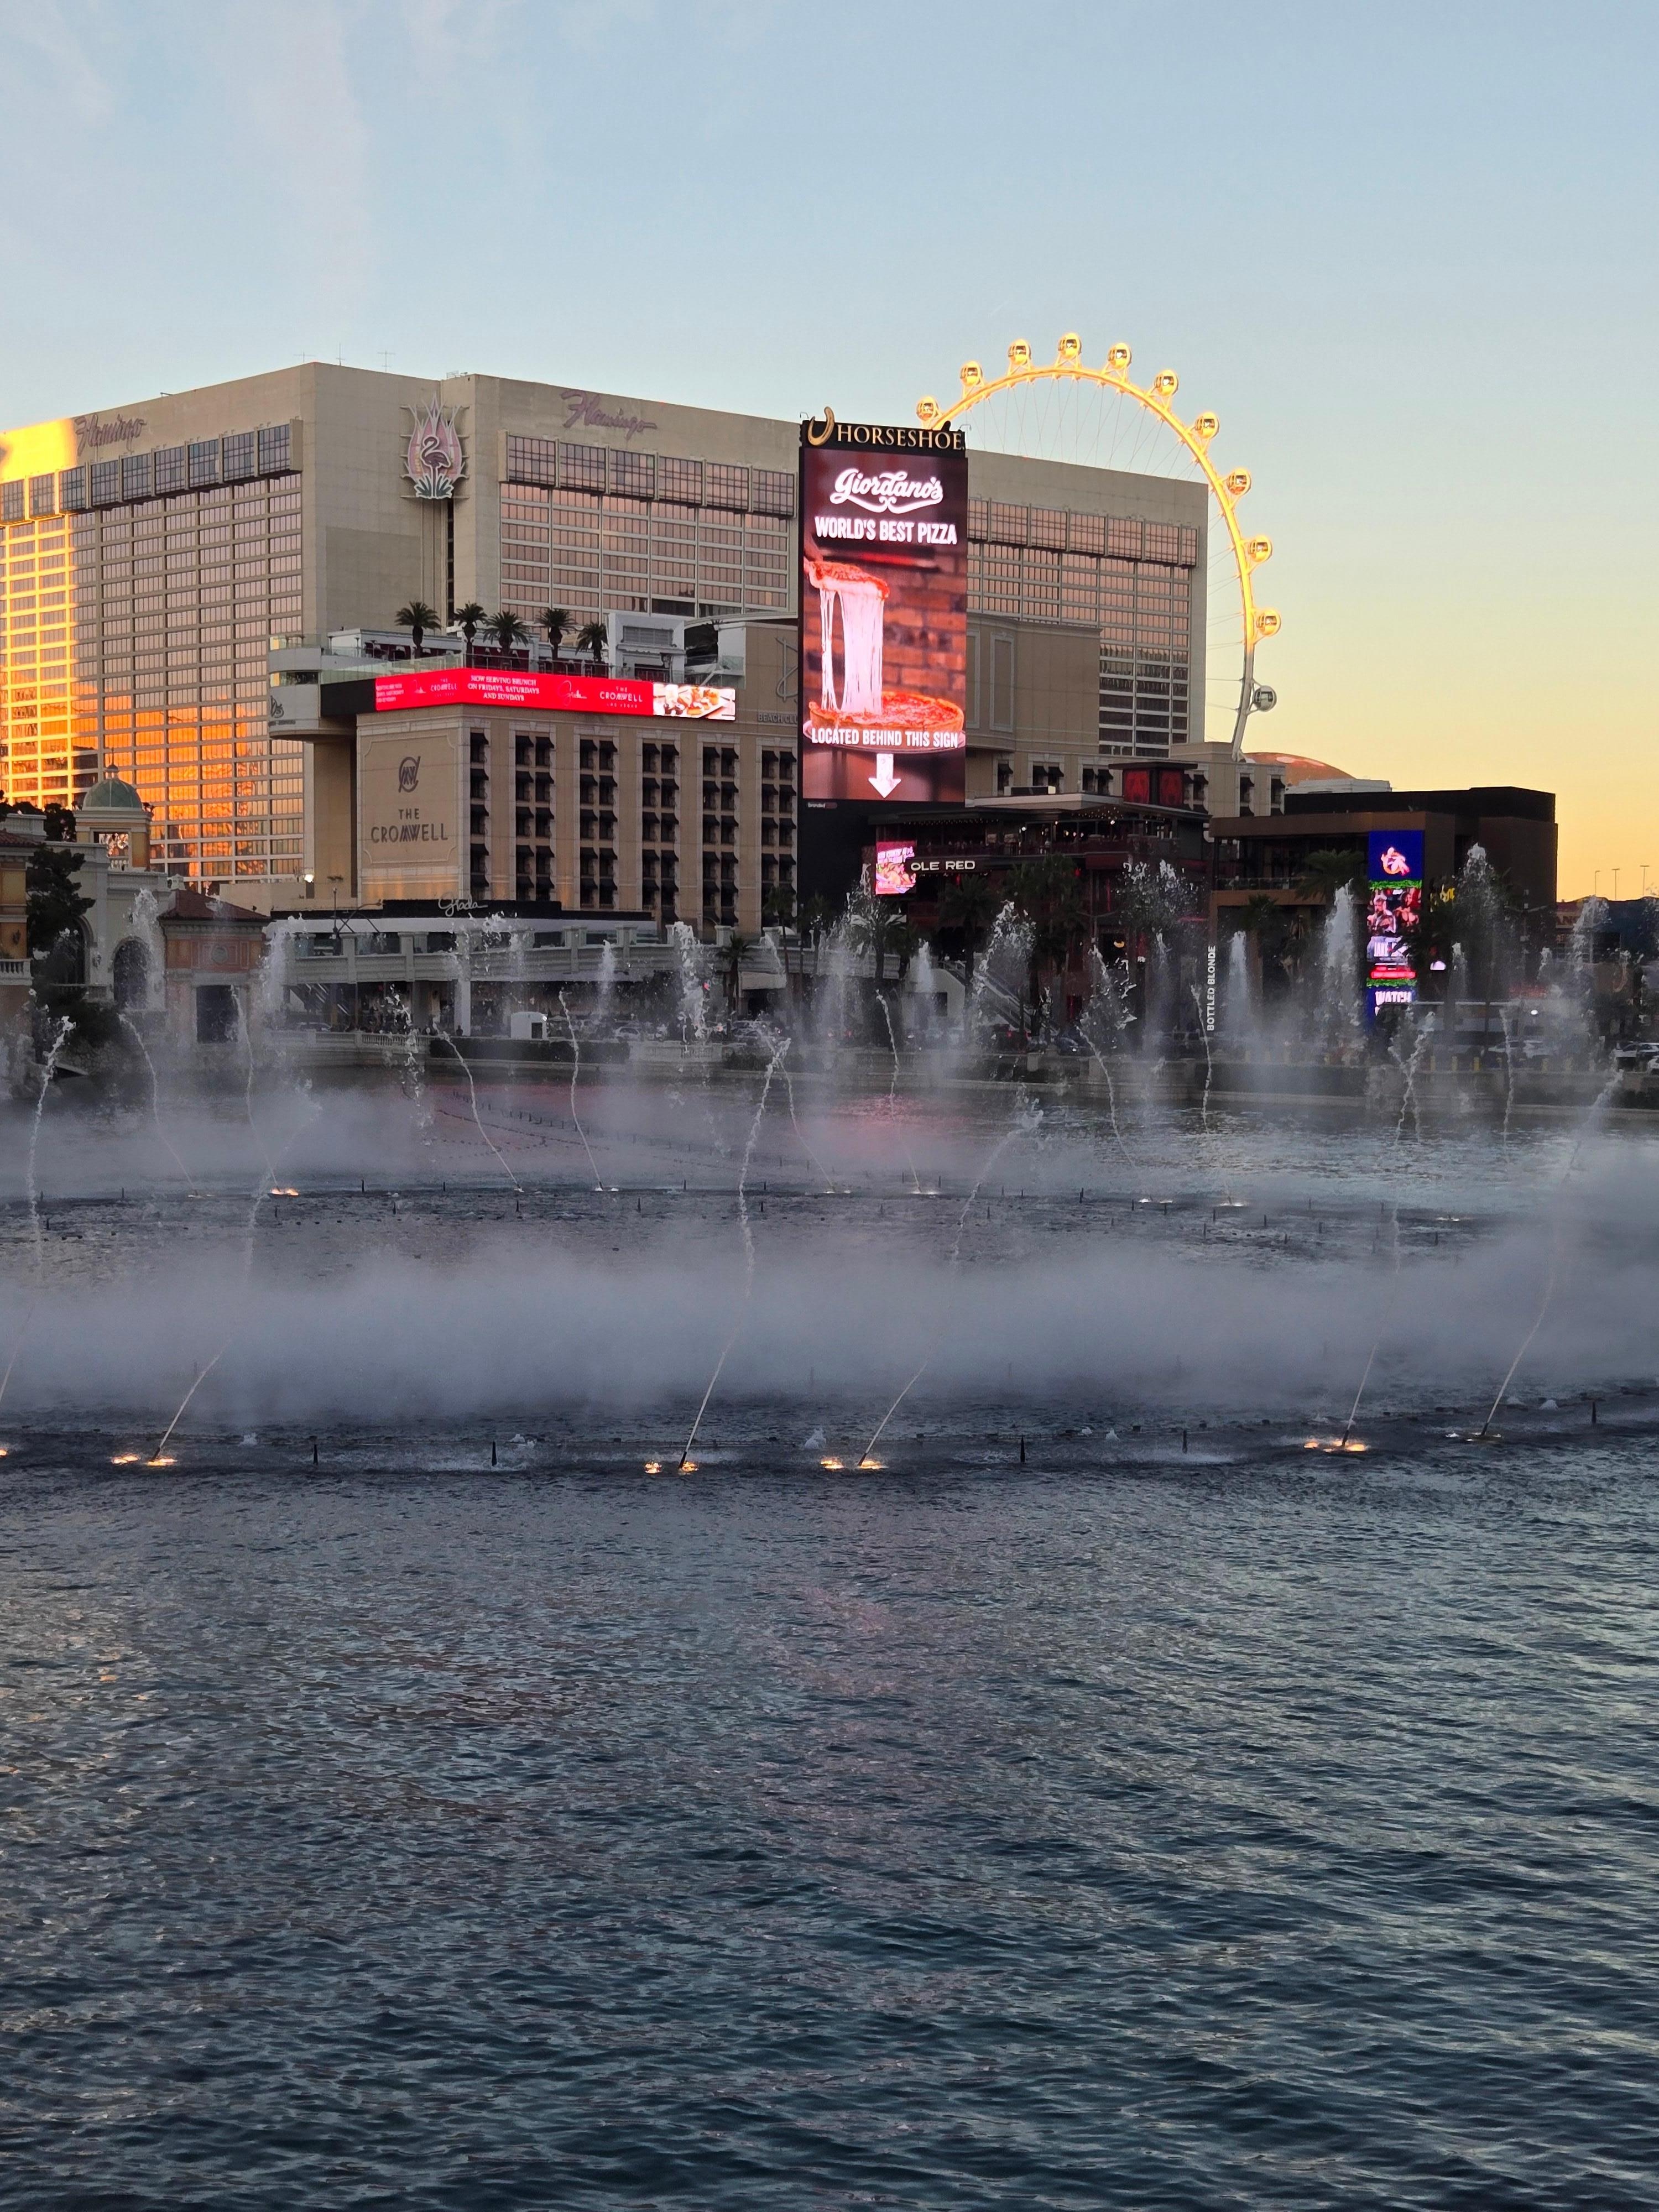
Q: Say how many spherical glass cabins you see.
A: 11